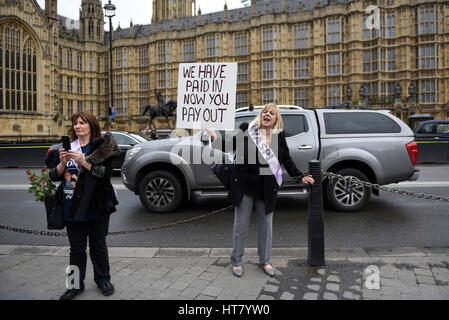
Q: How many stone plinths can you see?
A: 1